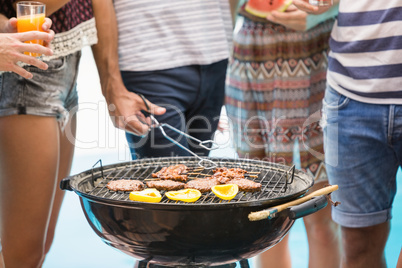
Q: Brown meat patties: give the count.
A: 4